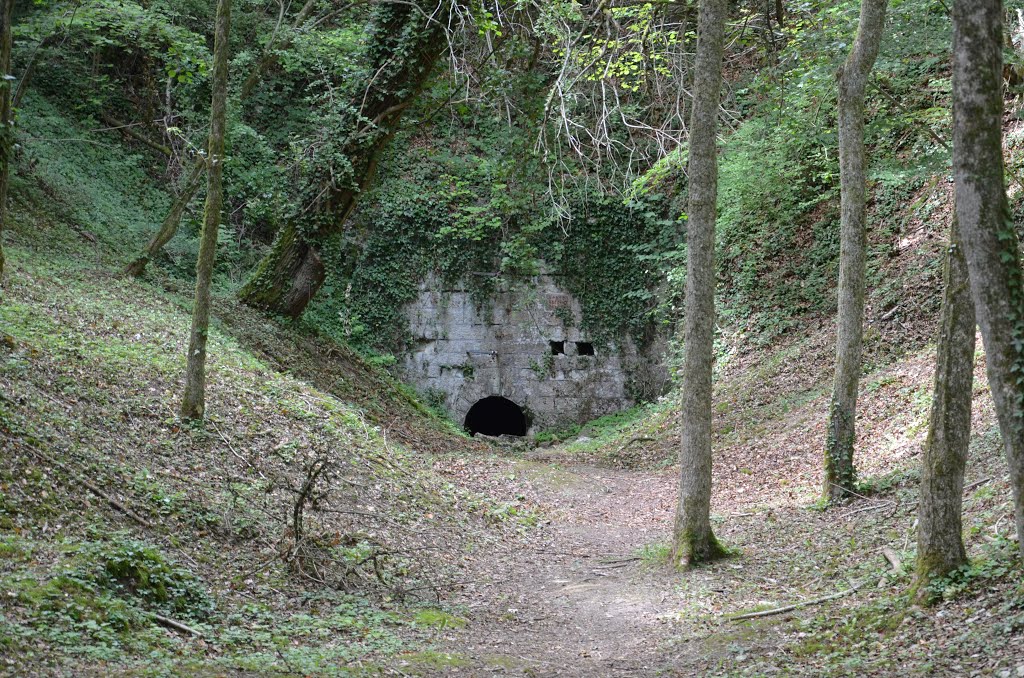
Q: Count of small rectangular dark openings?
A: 2